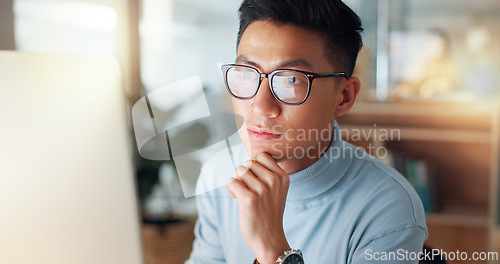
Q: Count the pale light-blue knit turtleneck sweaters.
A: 1